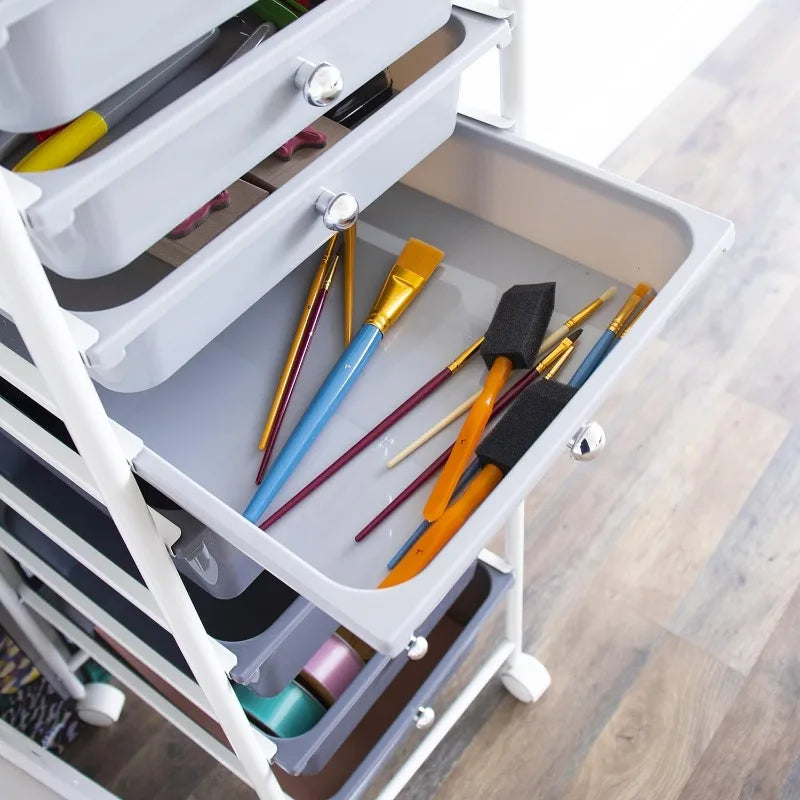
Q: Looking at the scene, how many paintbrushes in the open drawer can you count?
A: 12